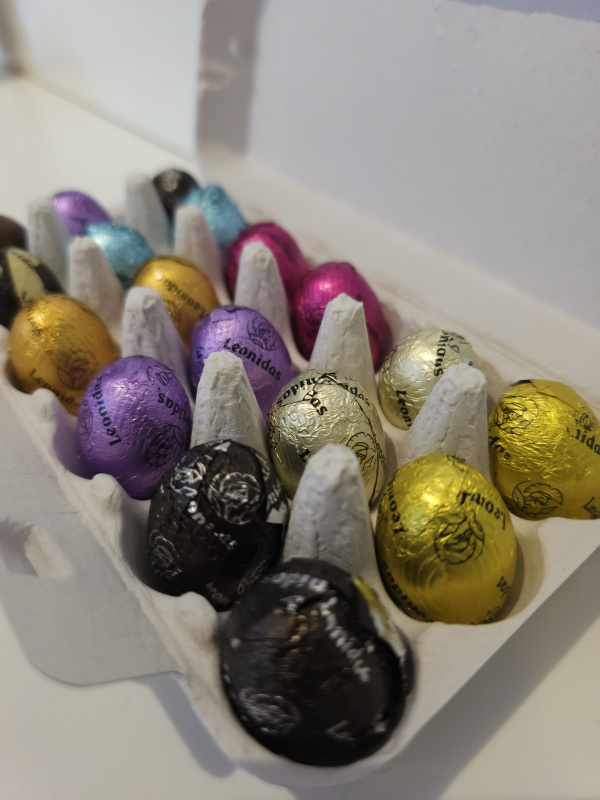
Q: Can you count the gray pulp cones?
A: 10